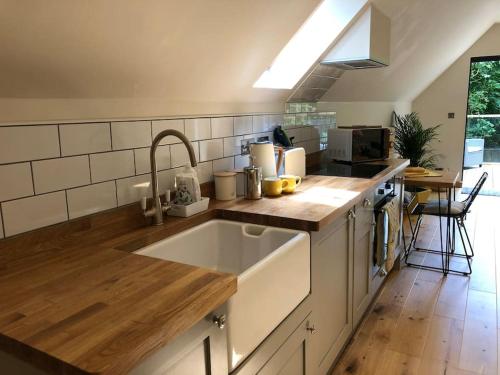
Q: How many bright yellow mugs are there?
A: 2